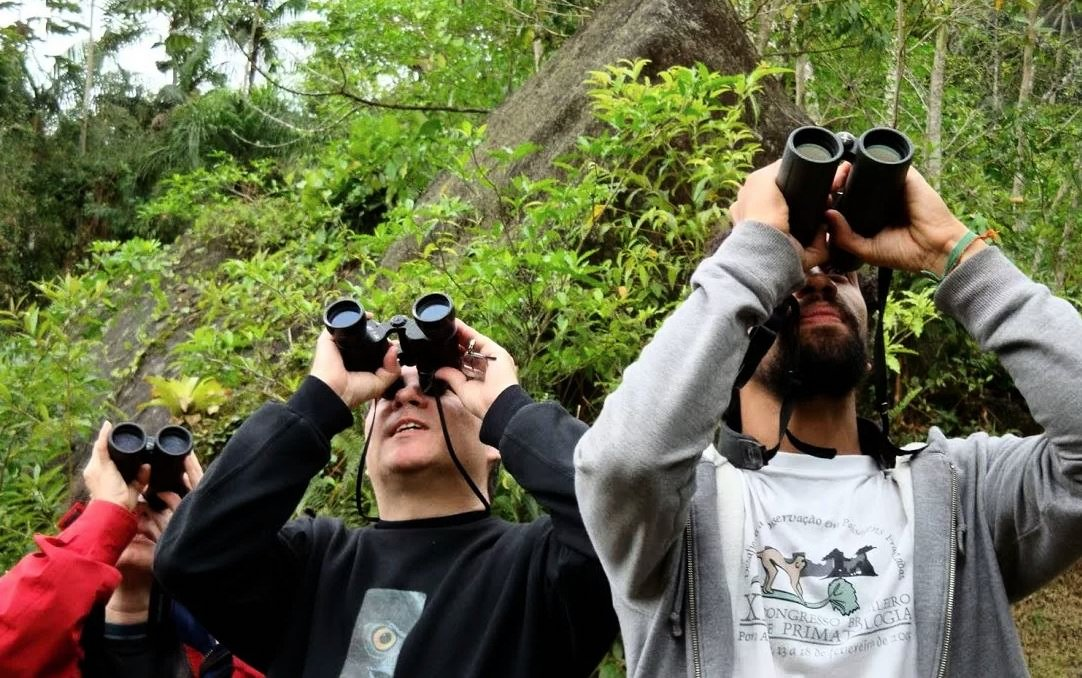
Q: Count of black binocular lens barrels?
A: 6